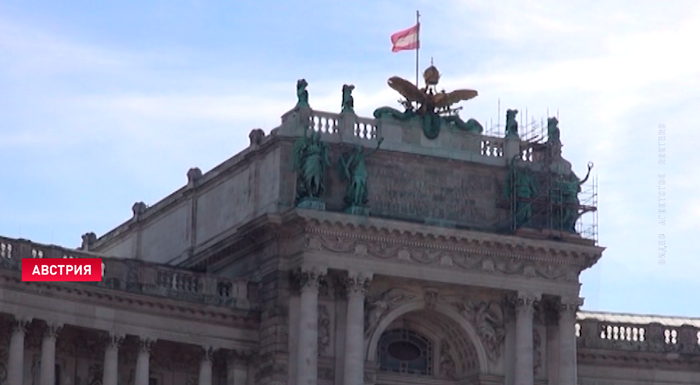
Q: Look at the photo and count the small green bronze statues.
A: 4